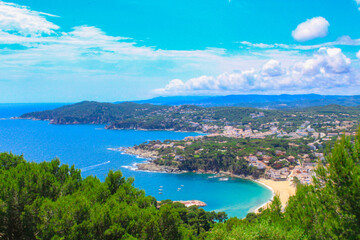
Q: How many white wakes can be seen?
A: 1